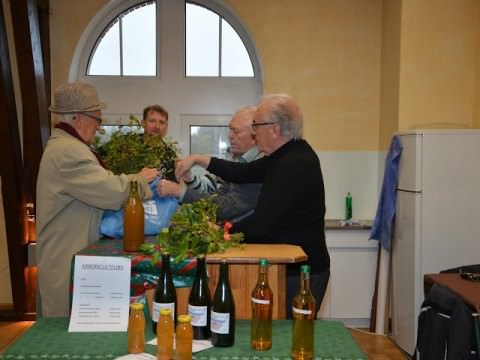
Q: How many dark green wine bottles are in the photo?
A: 3